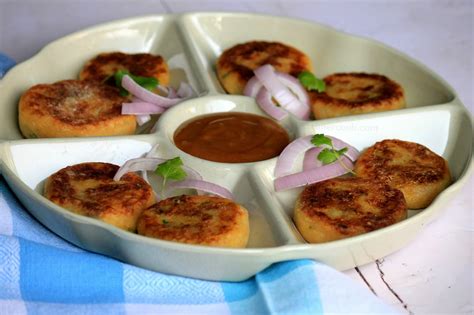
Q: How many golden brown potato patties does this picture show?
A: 8